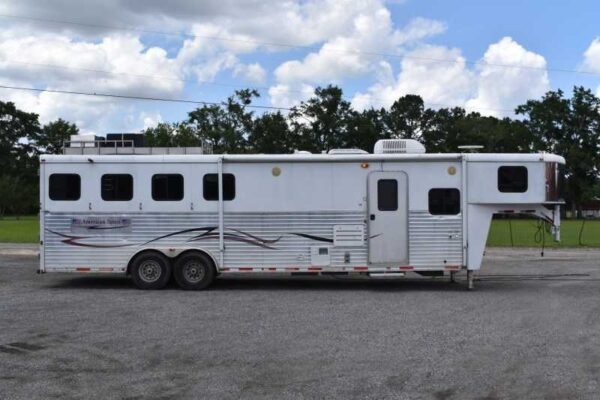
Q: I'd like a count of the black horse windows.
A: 4